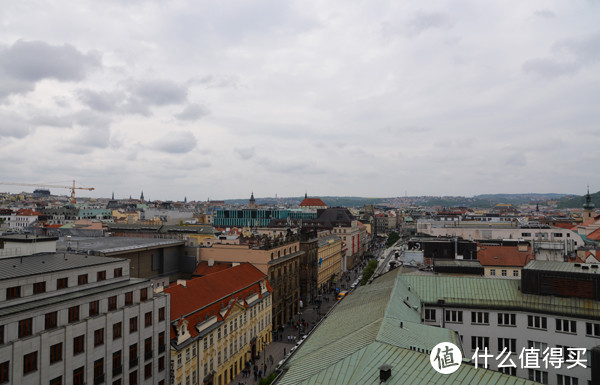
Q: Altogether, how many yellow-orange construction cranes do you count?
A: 1